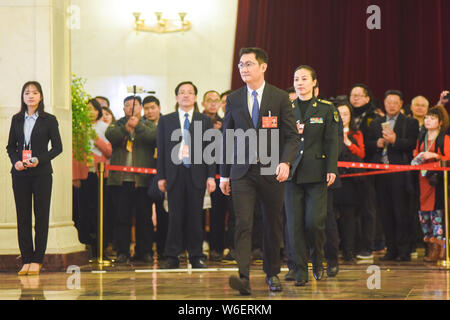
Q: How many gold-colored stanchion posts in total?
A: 2